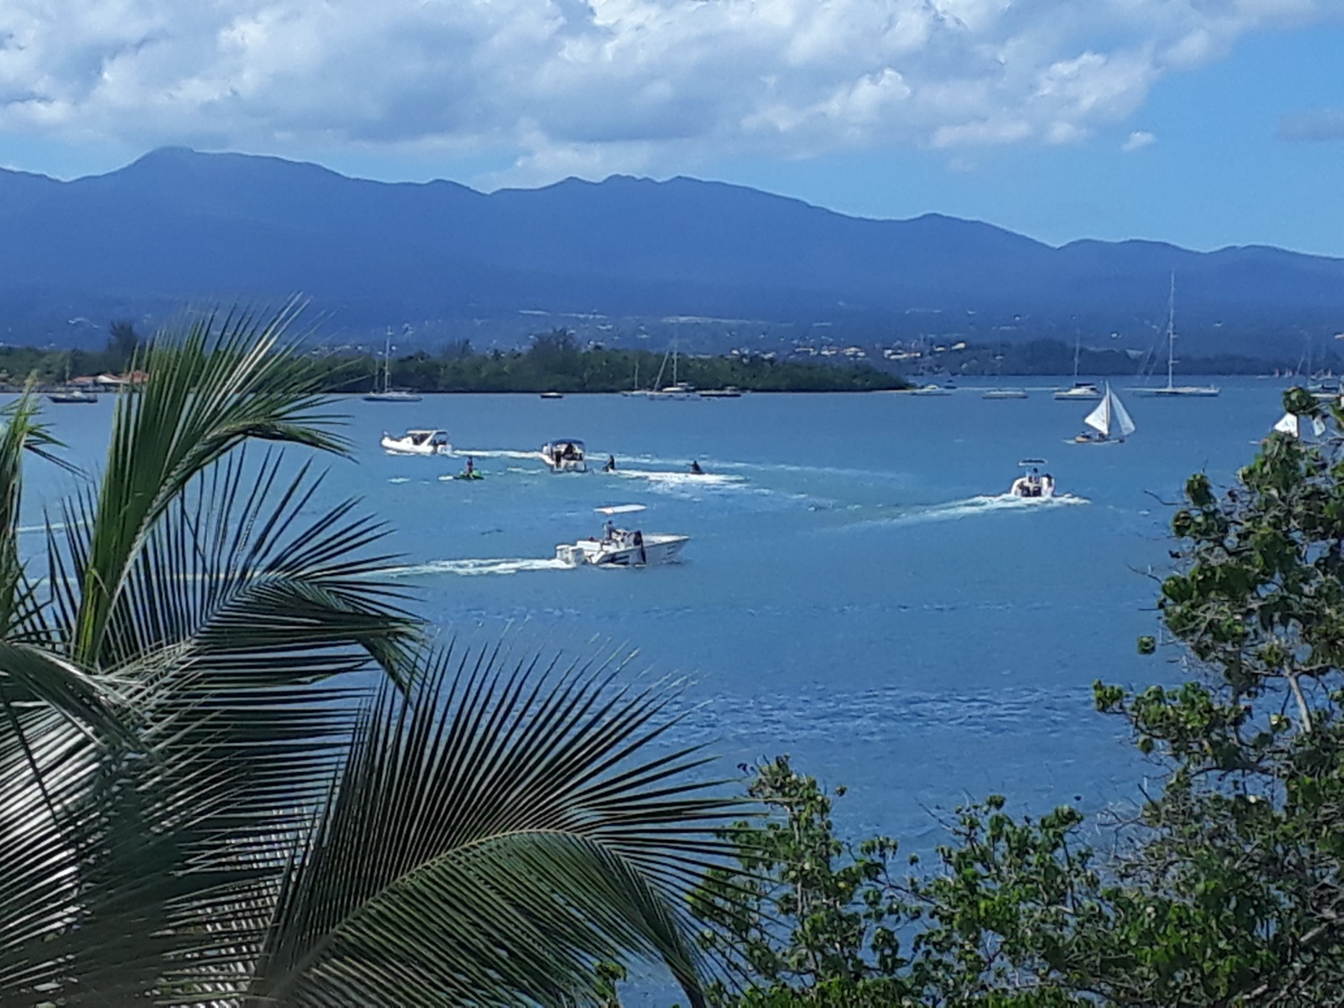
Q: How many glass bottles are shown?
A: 0